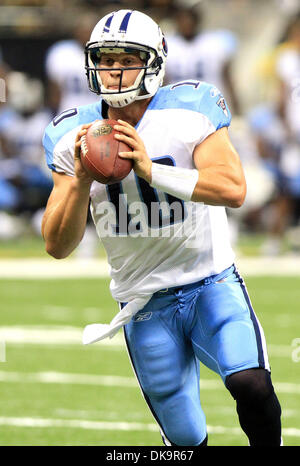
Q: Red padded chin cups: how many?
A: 0